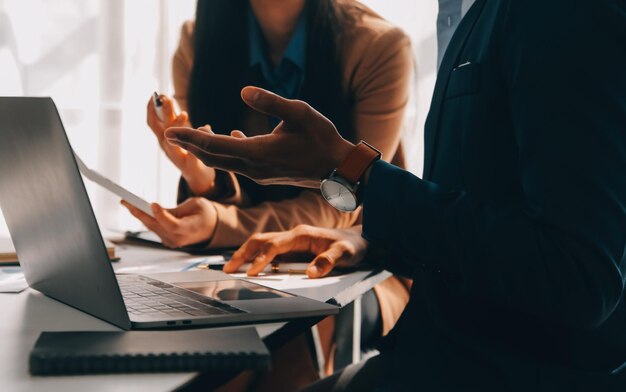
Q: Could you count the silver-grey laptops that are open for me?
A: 1